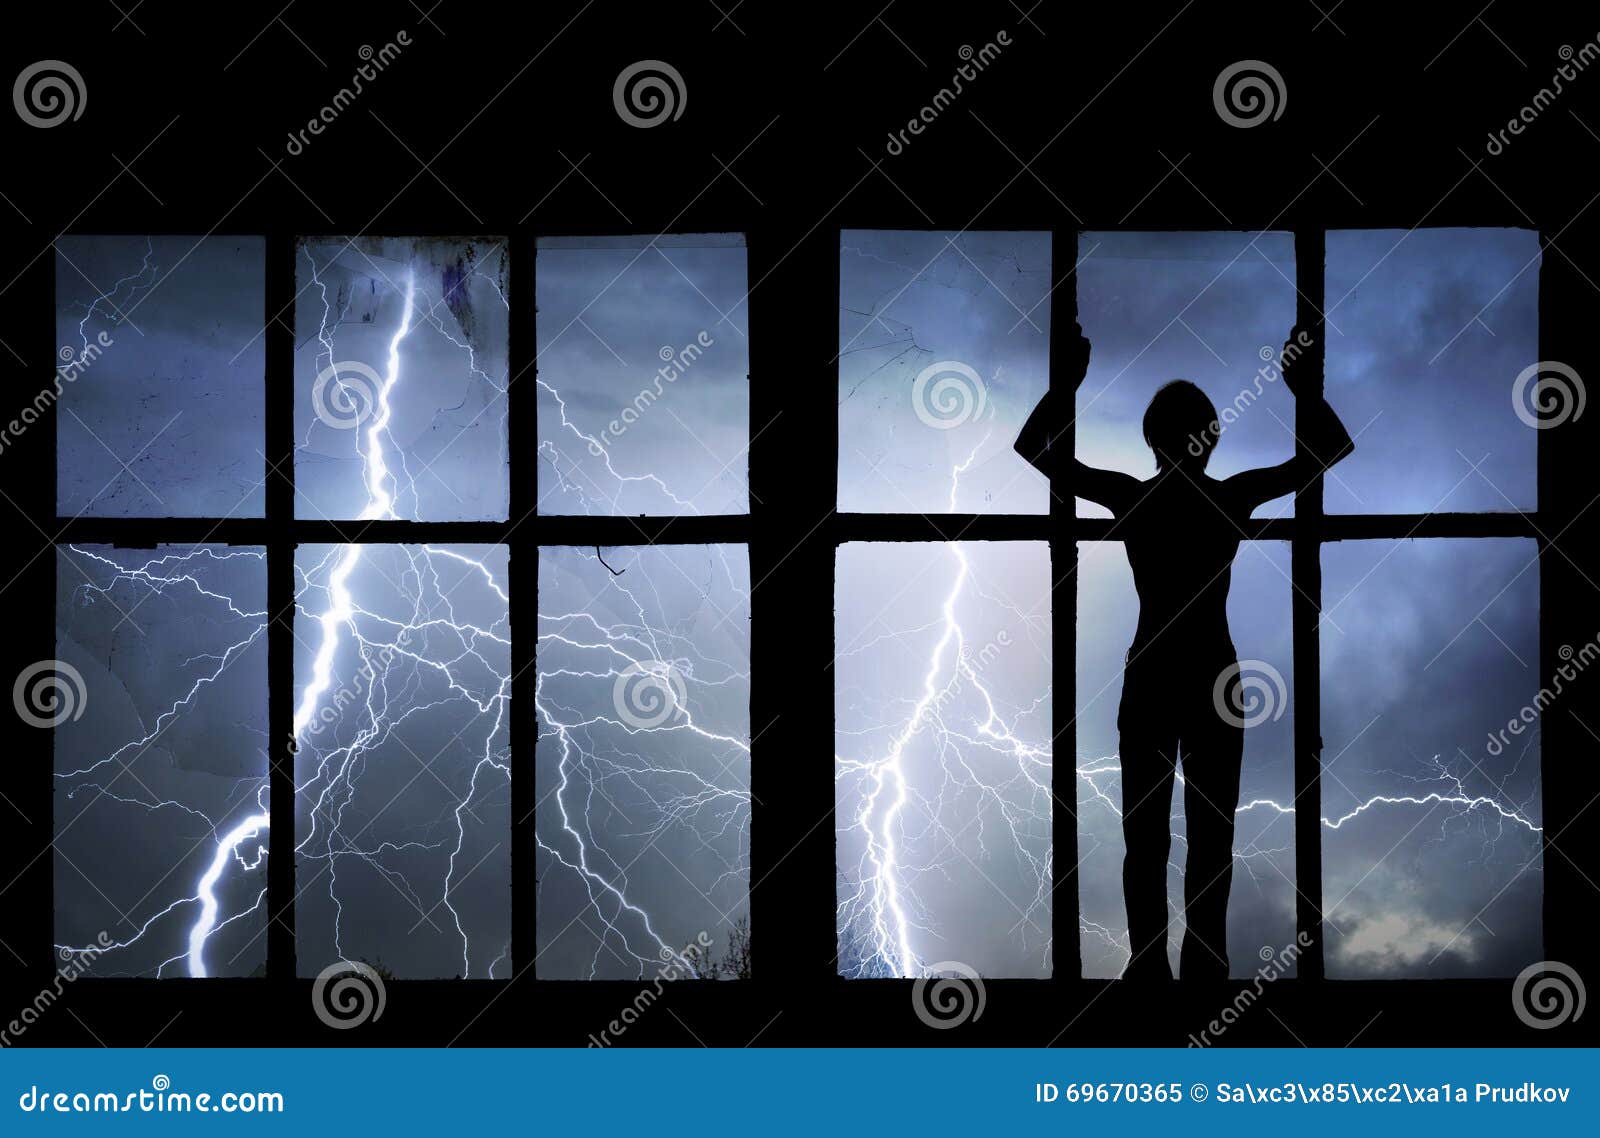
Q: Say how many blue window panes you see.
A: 12